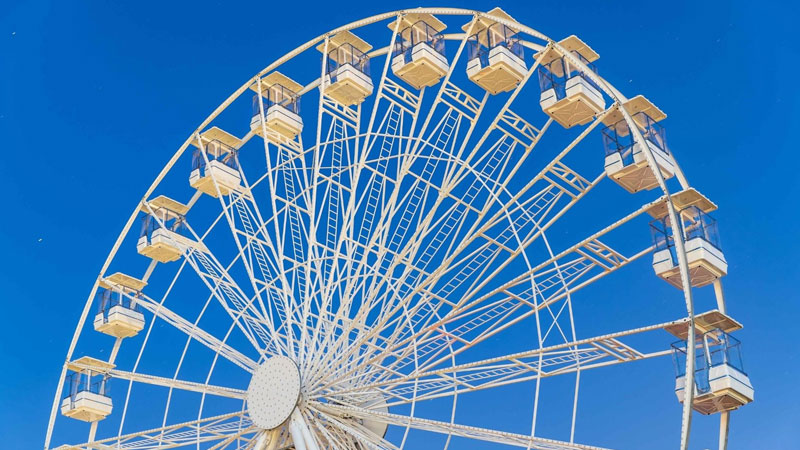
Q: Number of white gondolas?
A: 12